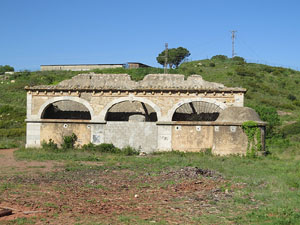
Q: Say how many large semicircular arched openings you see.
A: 3